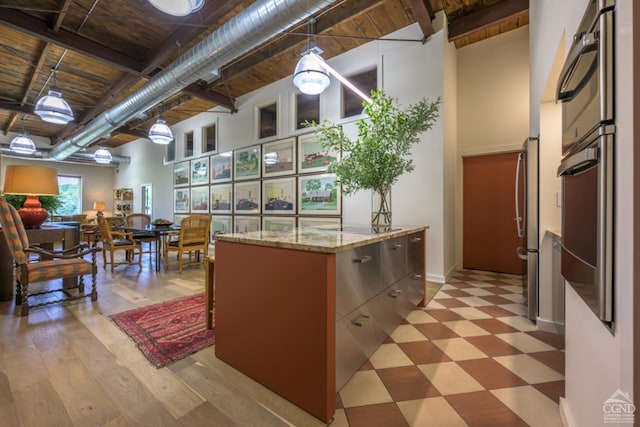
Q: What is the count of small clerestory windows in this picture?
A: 6